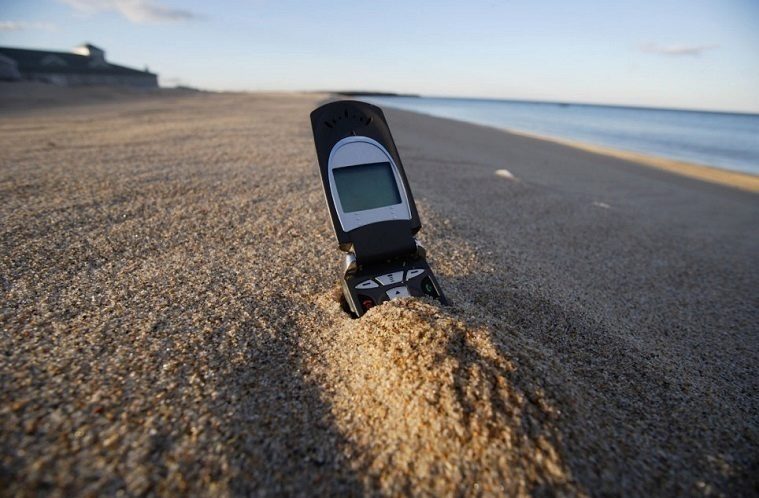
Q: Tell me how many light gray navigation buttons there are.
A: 4